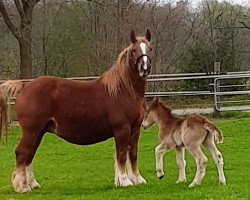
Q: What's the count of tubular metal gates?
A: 1